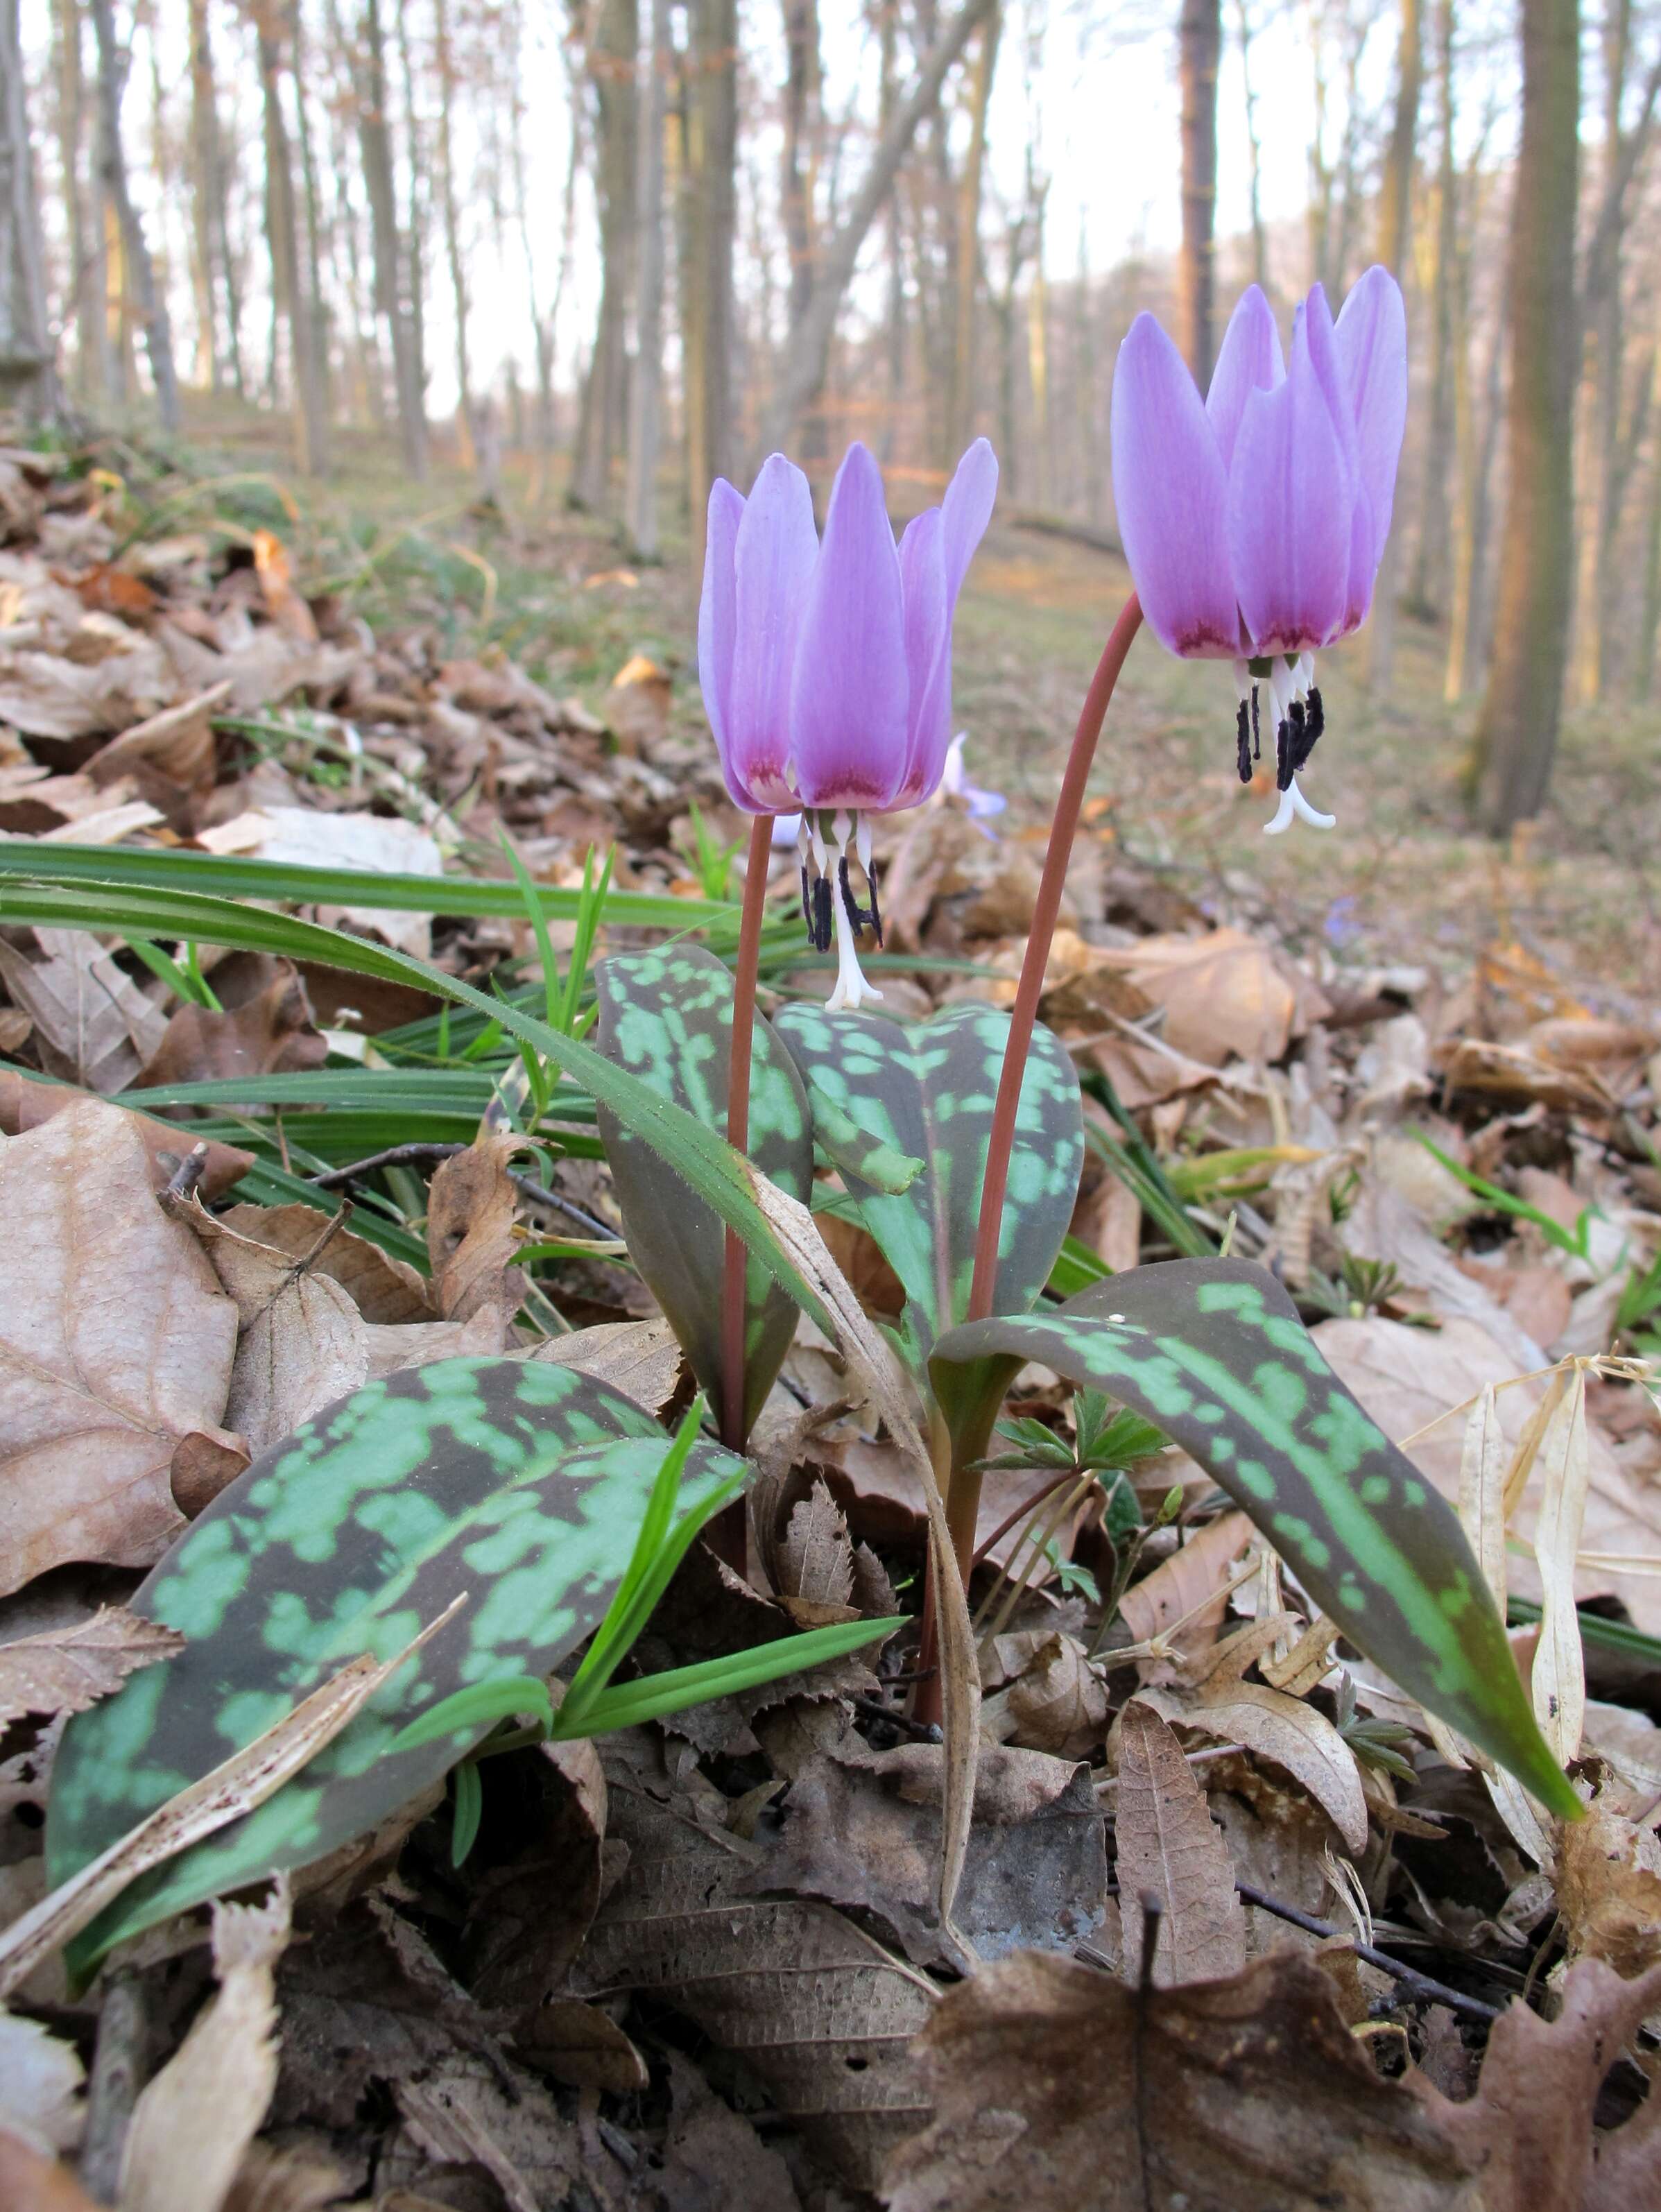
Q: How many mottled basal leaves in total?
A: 4